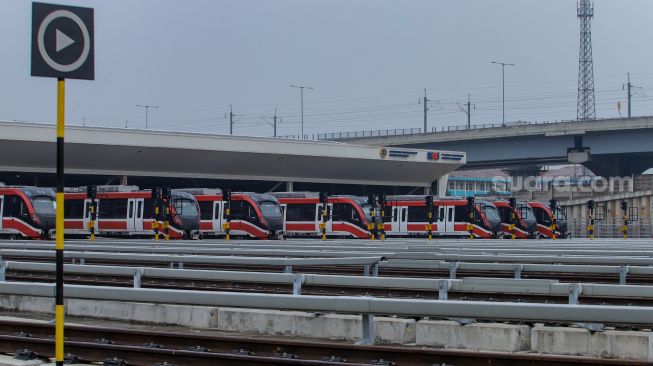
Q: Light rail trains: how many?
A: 7